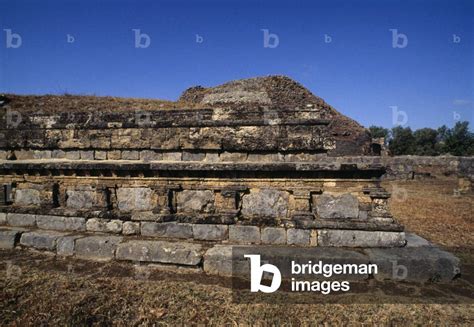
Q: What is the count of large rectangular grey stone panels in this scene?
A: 6